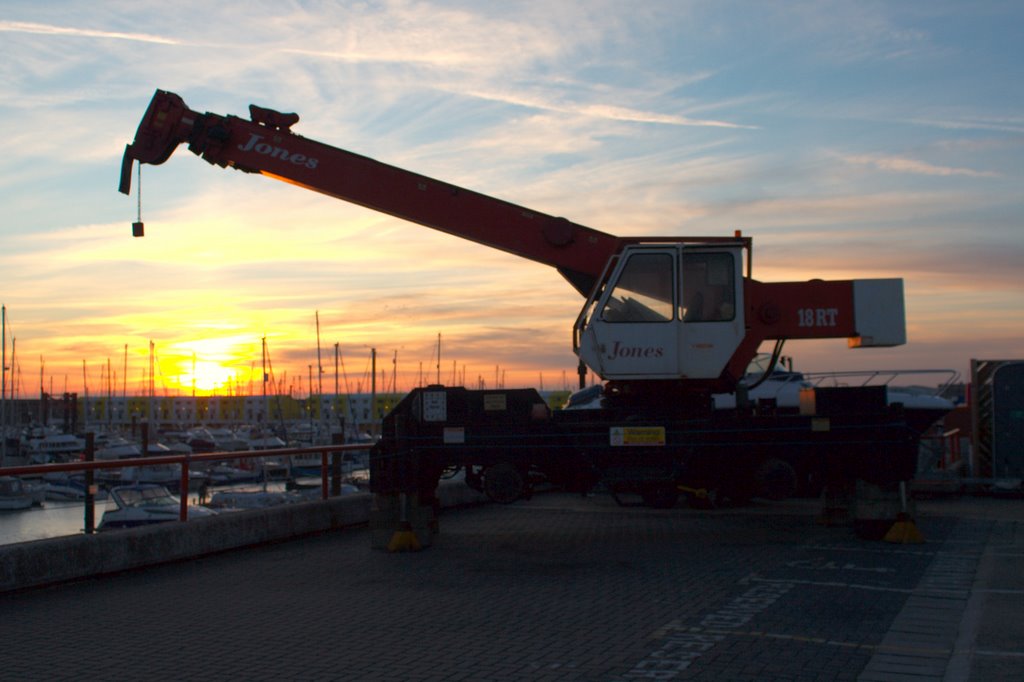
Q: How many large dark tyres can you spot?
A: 2